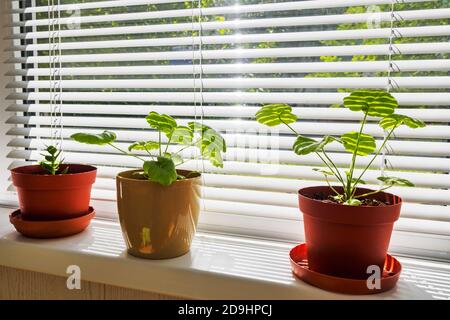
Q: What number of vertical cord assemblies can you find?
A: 3